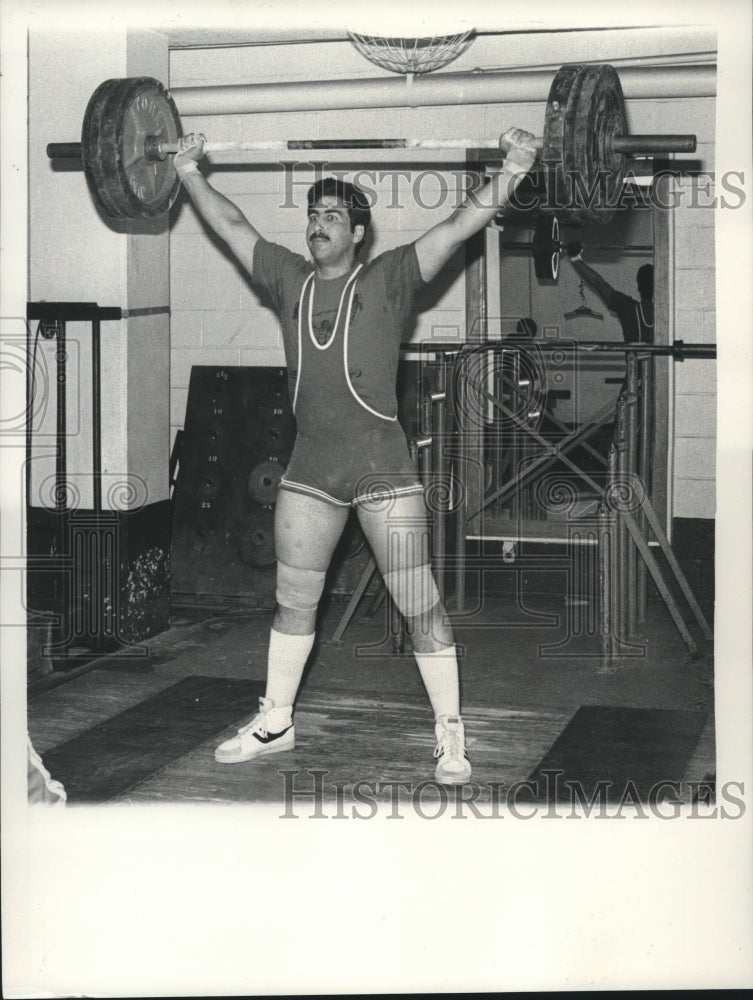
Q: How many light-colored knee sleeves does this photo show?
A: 2